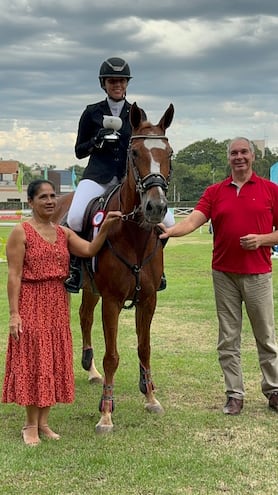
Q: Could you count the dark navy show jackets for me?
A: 1